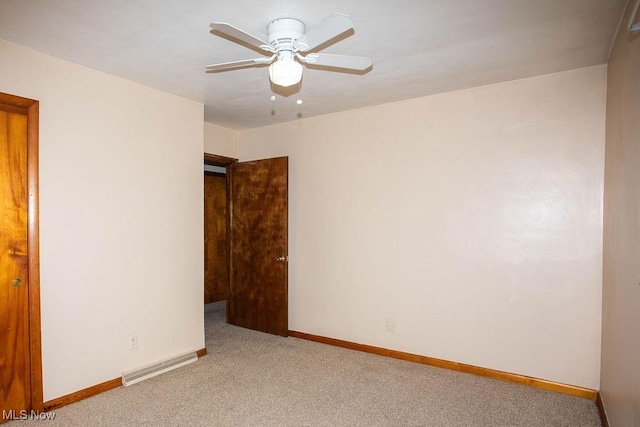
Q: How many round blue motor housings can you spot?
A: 0